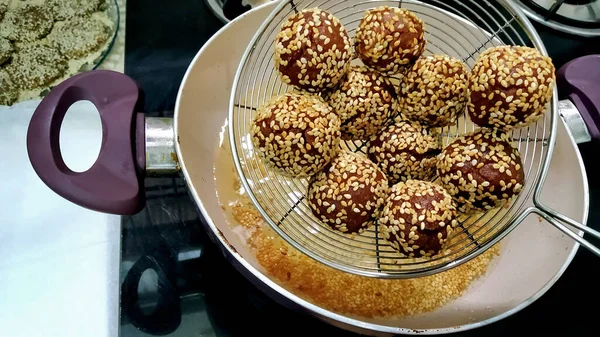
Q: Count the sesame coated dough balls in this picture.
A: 10